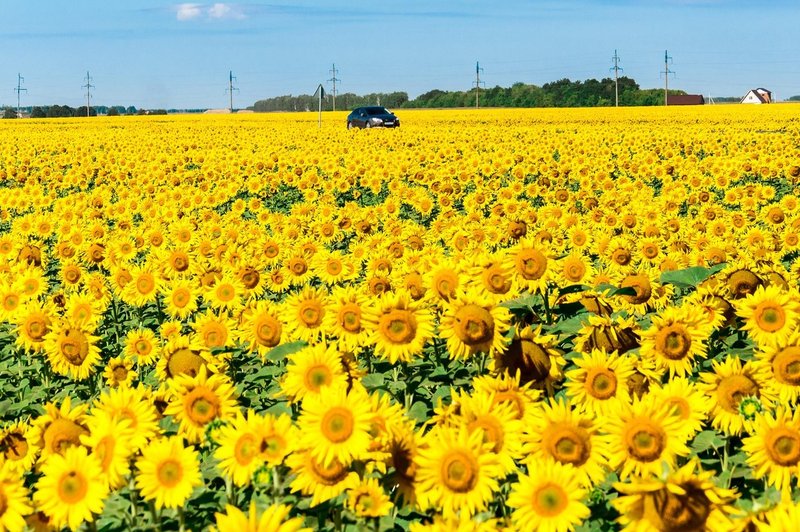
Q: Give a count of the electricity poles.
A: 7